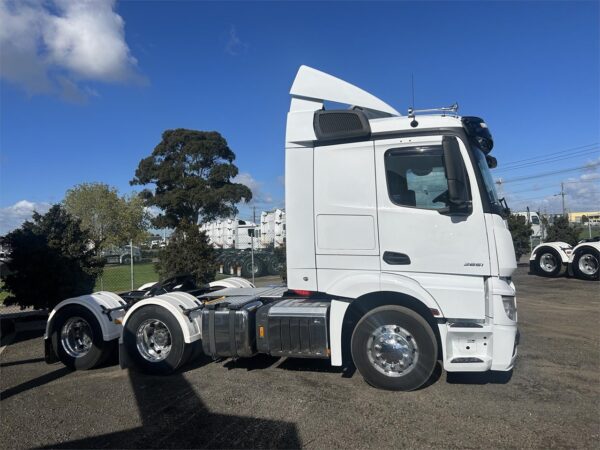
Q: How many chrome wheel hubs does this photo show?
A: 5